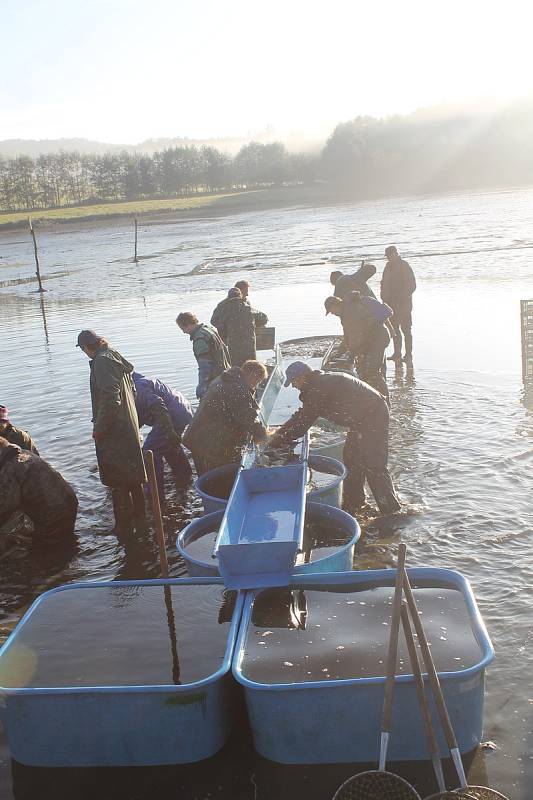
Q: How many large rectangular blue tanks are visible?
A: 2